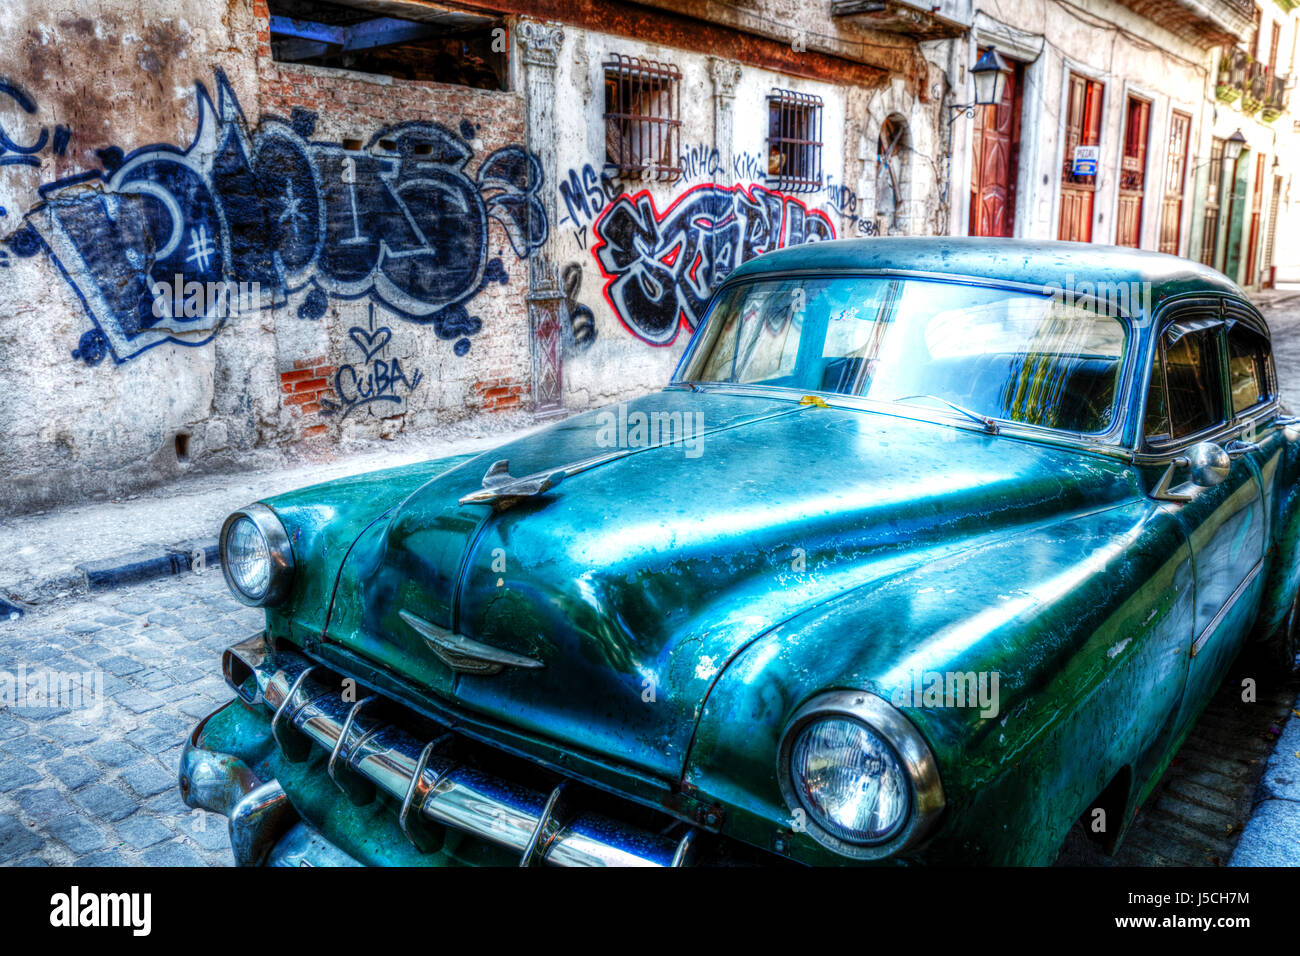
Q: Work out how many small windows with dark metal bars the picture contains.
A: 2